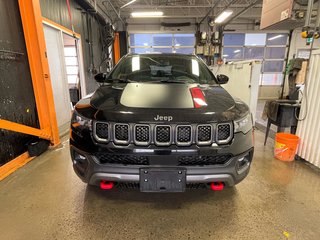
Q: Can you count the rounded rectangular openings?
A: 7